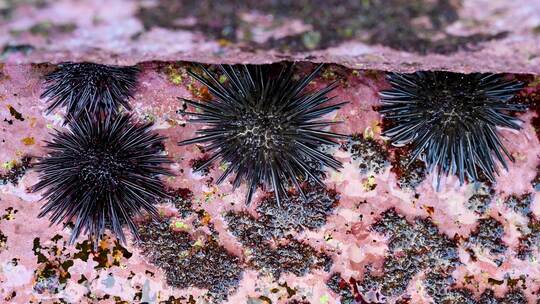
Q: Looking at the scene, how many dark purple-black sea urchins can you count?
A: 4